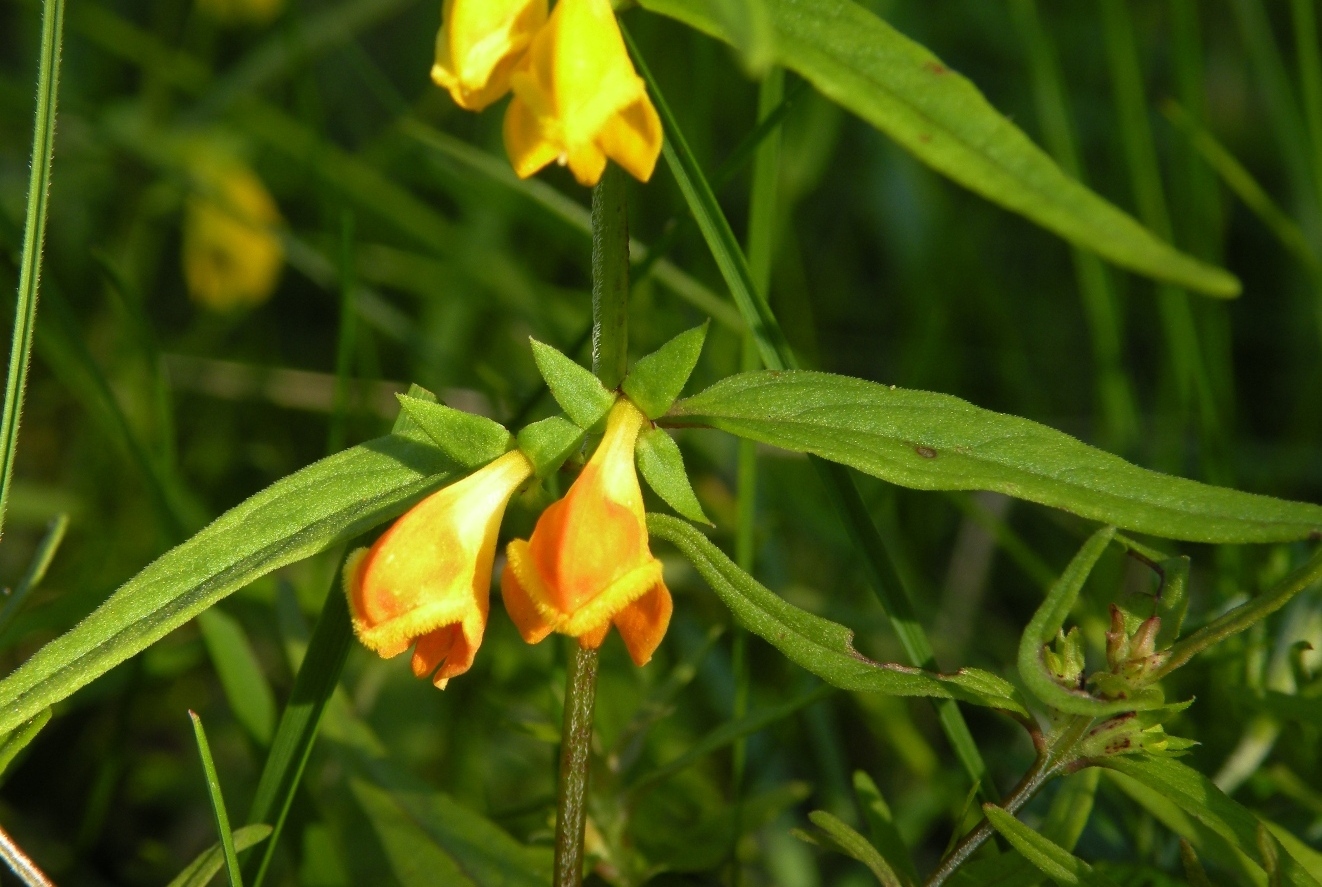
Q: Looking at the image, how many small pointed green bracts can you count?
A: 5